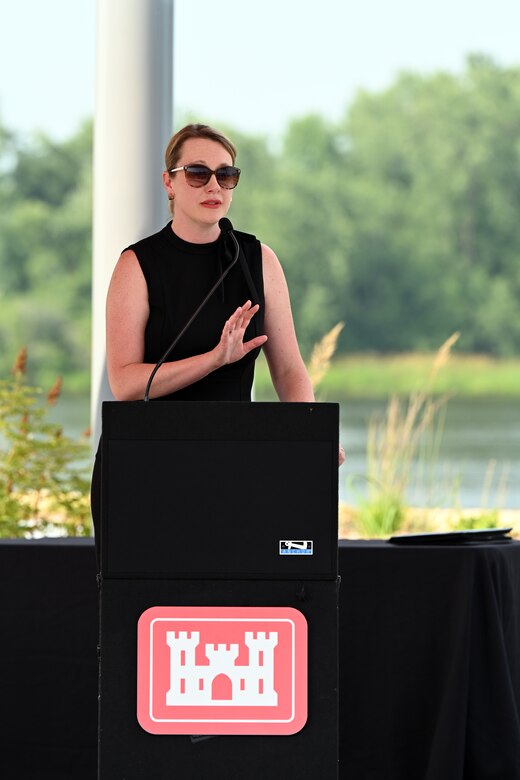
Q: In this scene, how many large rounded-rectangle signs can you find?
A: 1